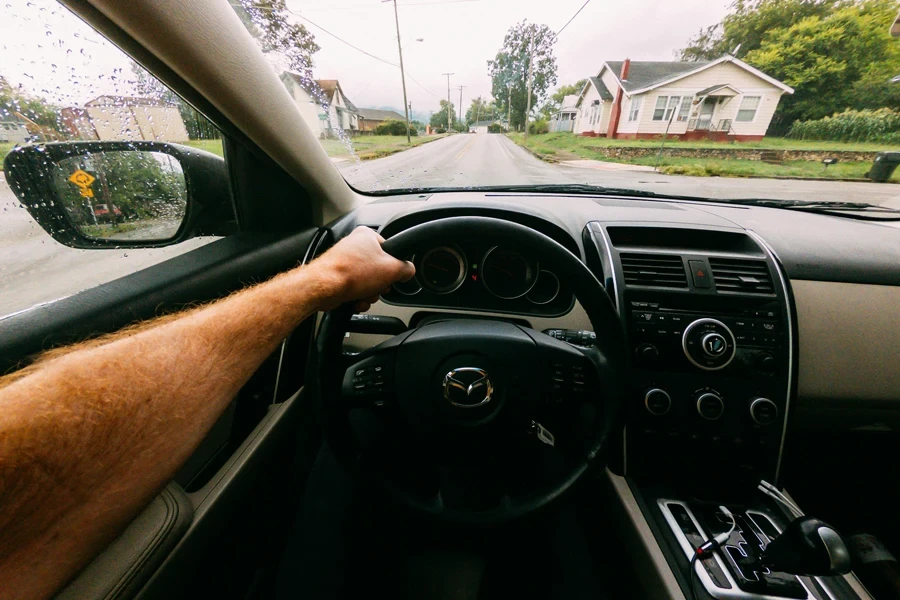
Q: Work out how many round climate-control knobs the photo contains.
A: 3